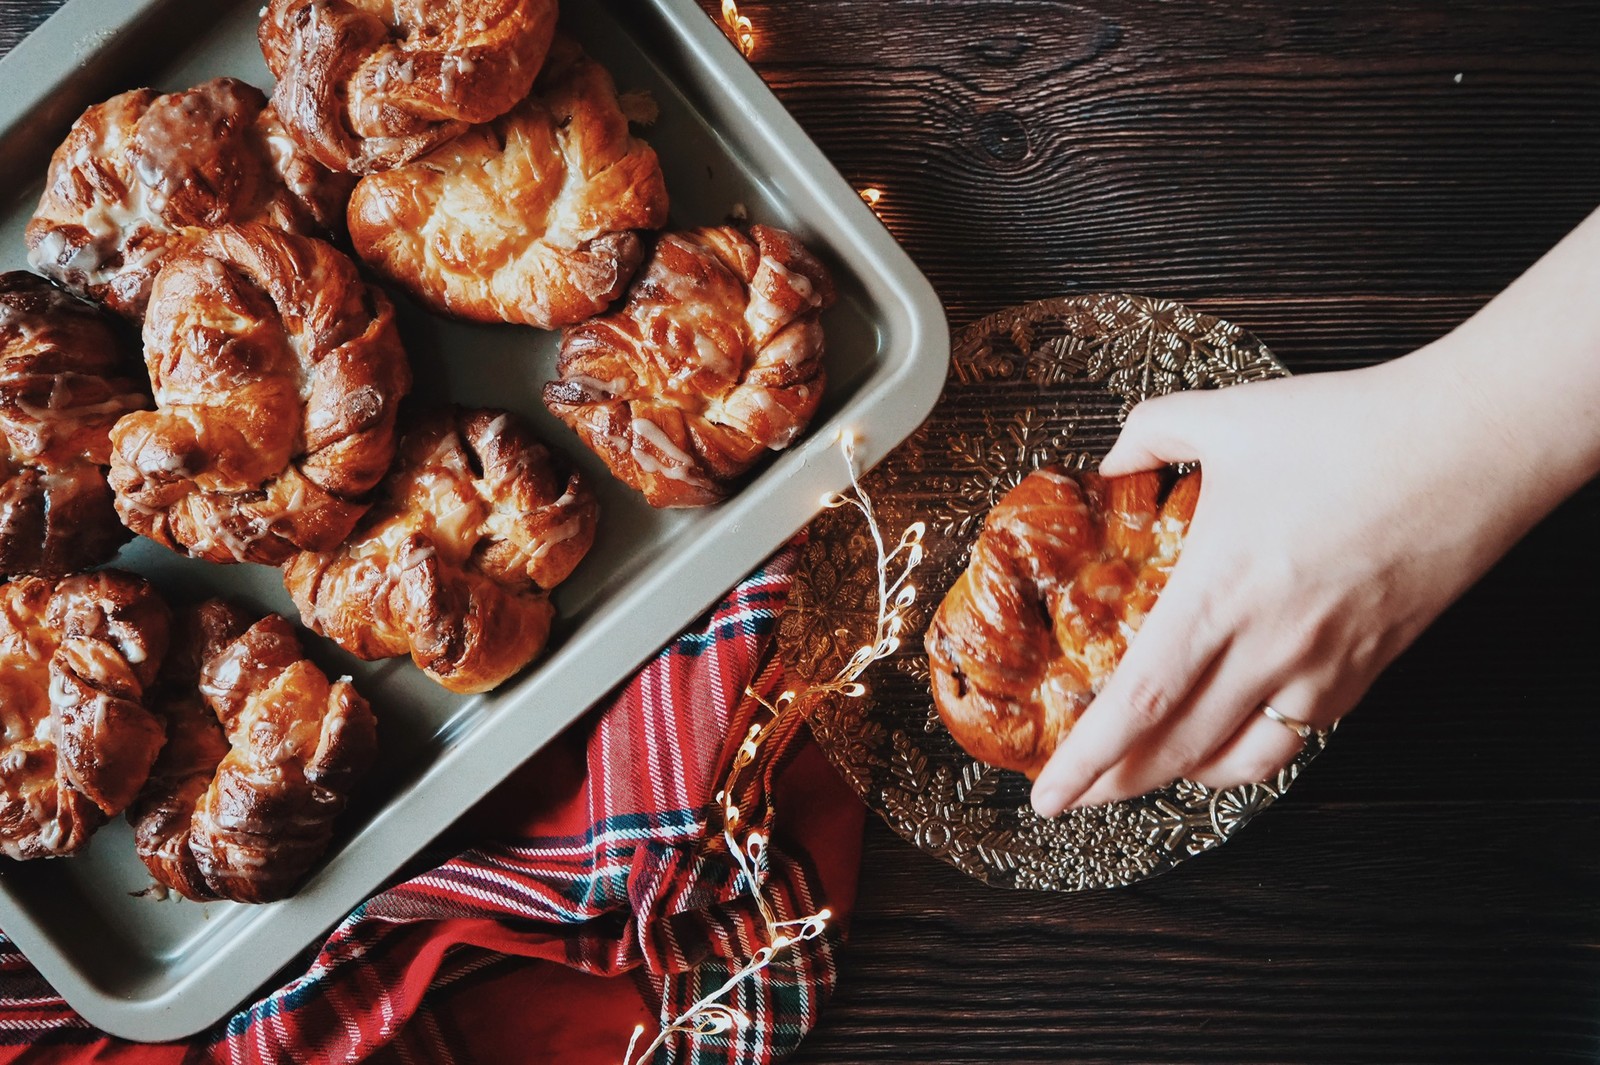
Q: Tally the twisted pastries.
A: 10